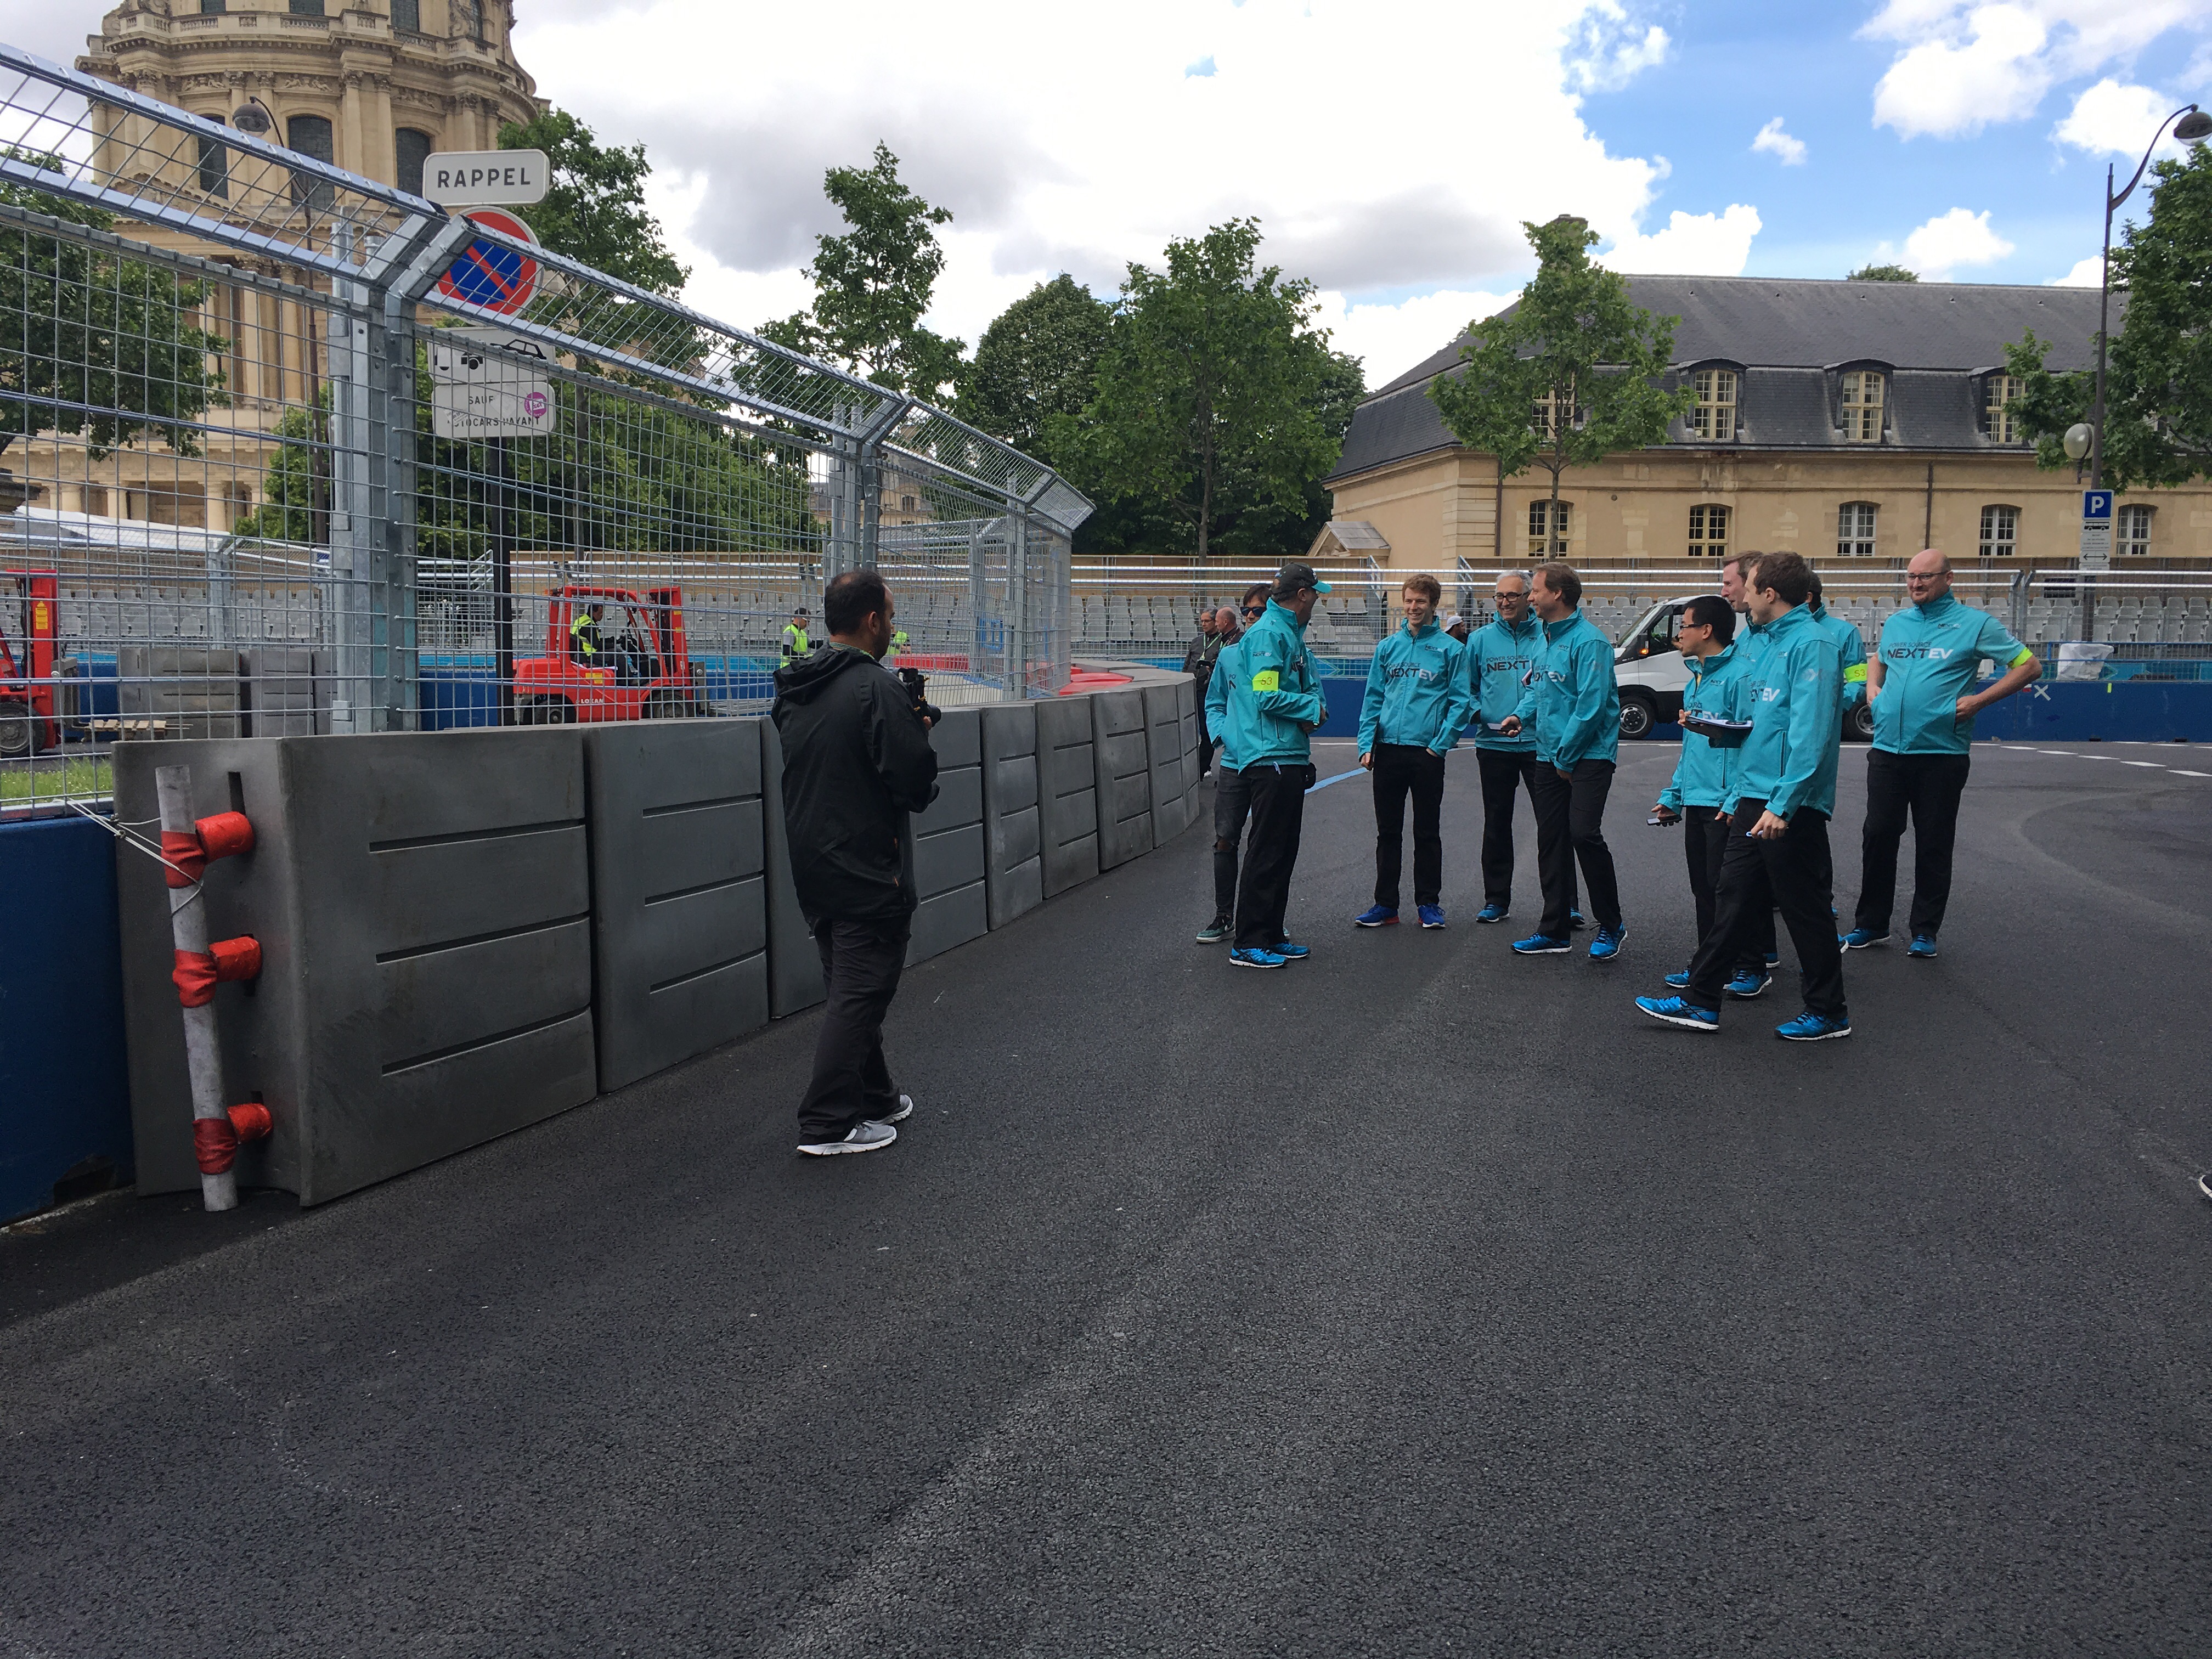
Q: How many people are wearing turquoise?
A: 10